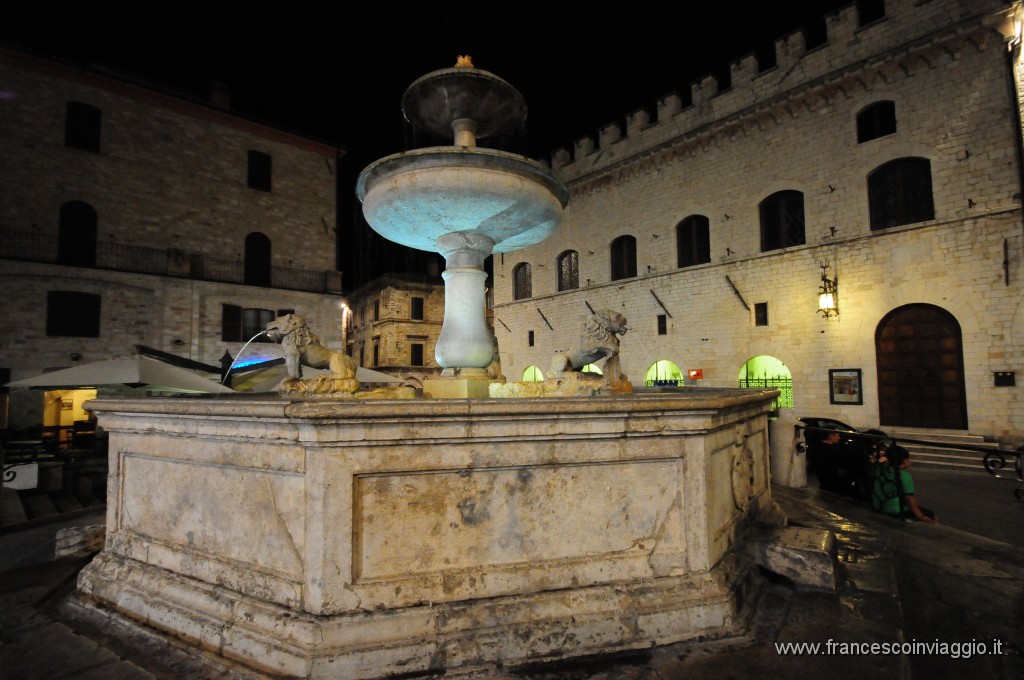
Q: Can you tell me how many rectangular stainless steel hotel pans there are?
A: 0